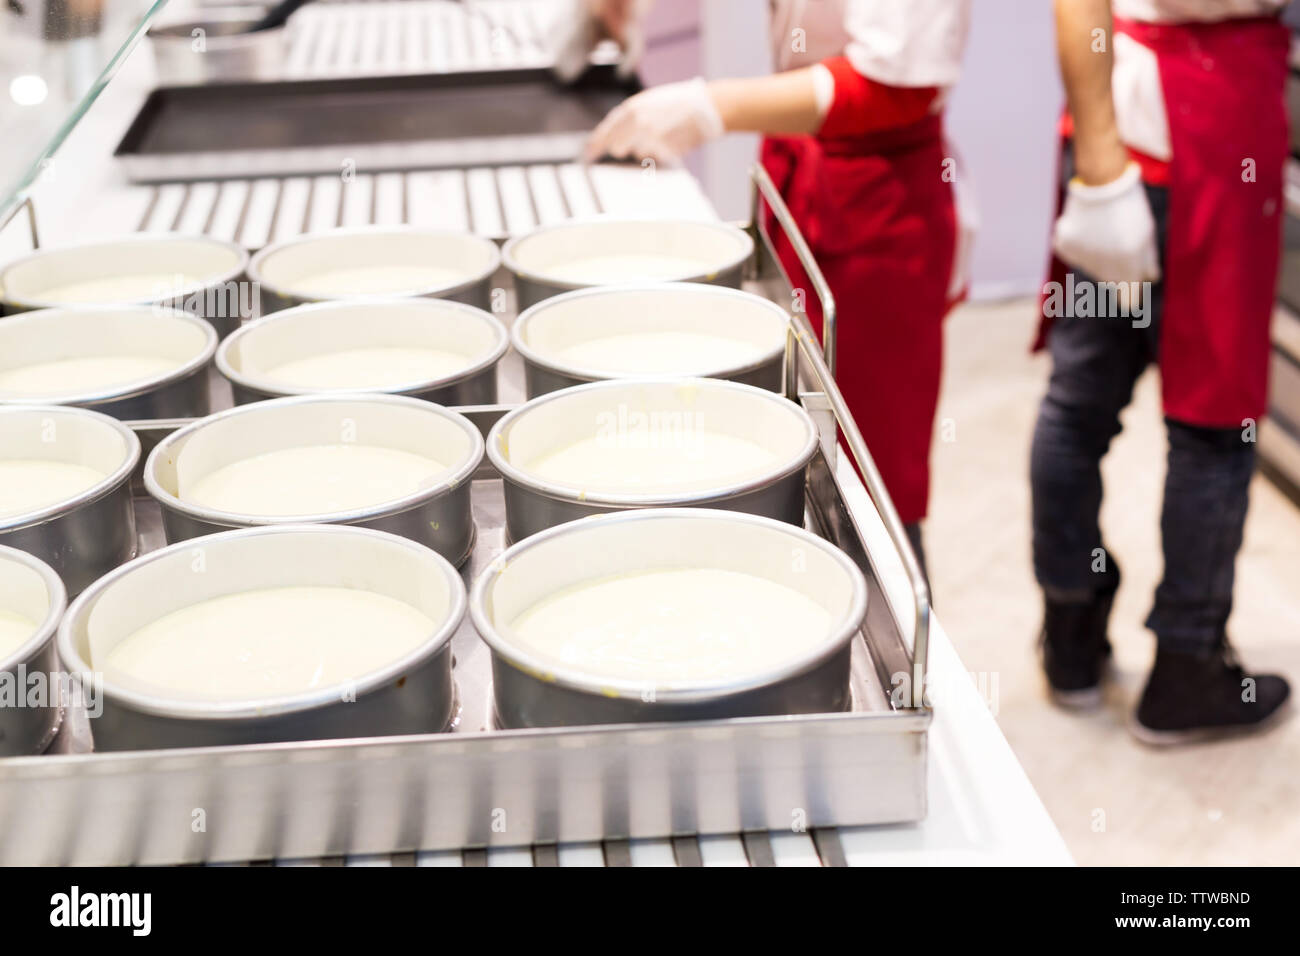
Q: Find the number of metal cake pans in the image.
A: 12